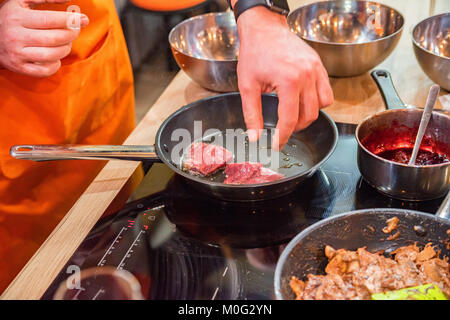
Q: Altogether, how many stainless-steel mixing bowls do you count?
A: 3